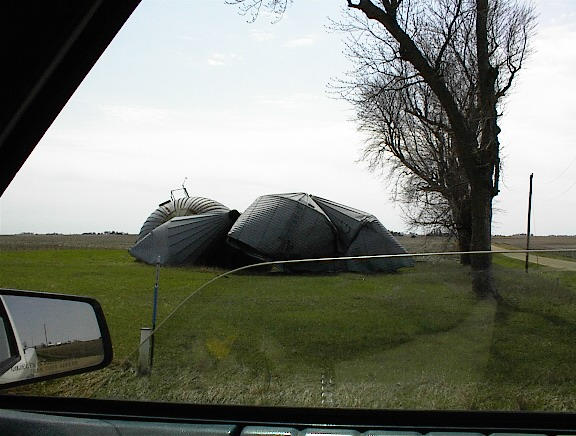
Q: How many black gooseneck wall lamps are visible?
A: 0